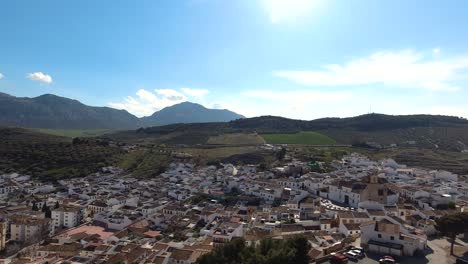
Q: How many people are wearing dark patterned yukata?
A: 0